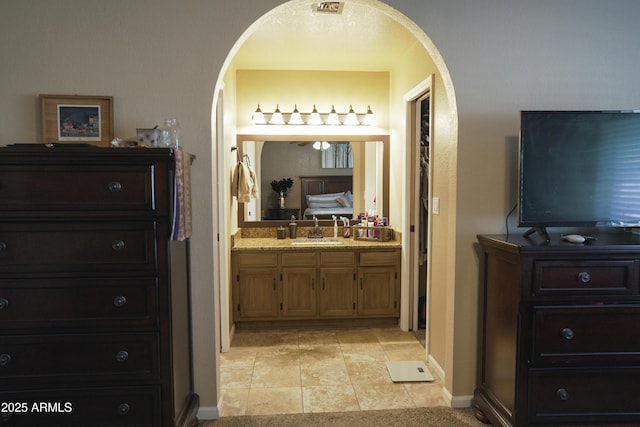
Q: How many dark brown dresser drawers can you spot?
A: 8